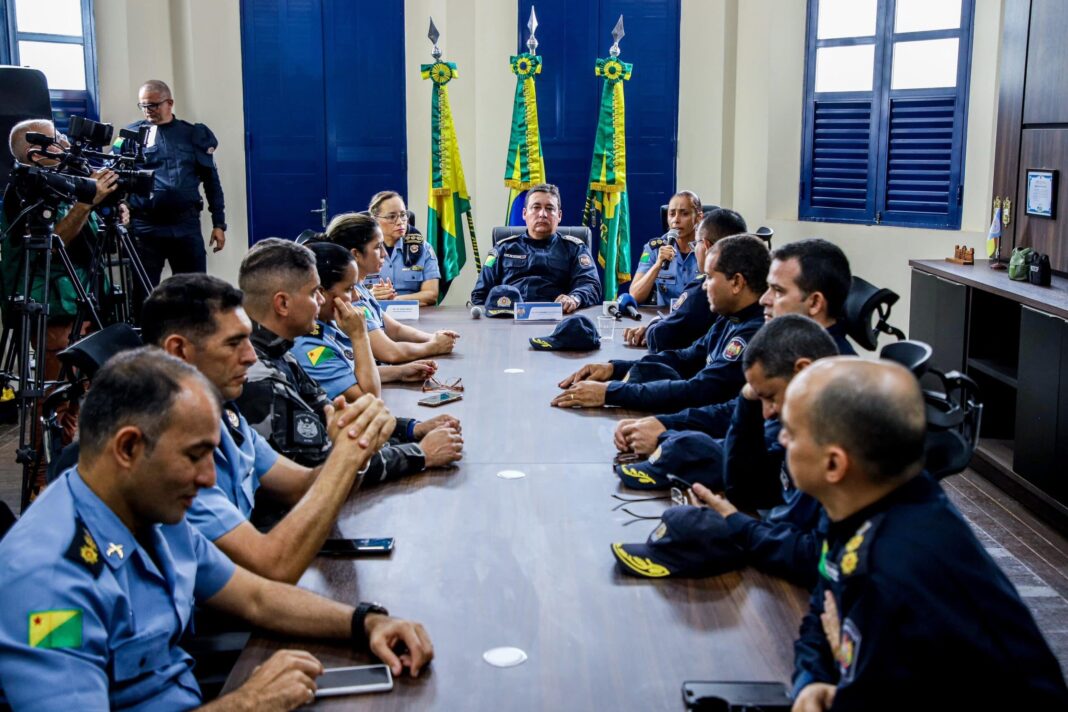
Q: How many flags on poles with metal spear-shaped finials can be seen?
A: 3